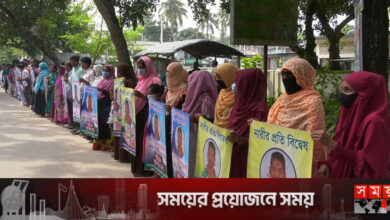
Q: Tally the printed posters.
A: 8